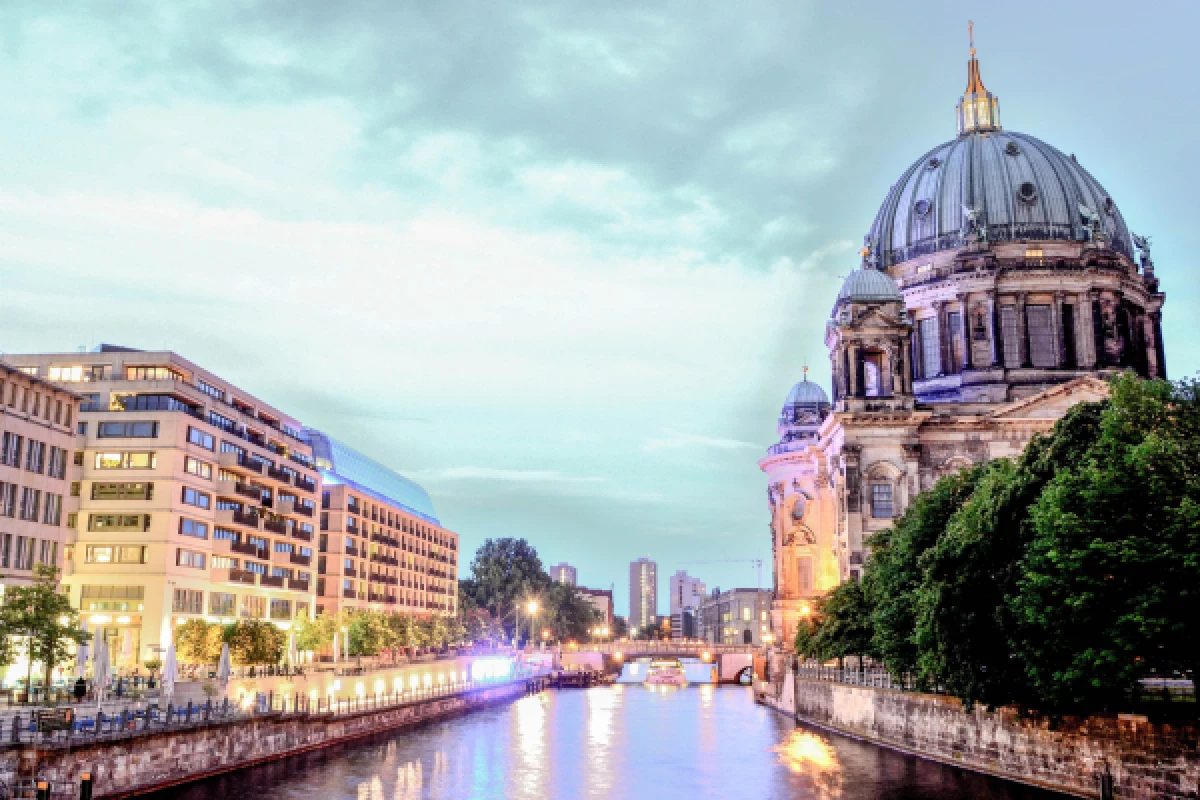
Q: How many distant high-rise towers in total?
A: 3